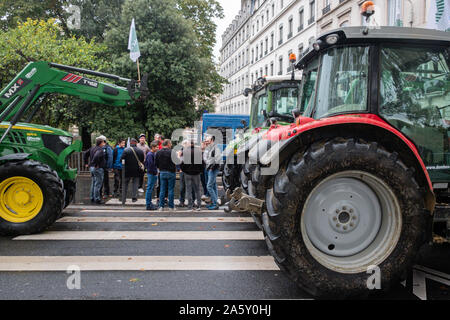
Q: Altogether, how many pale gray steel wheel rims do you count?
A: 1